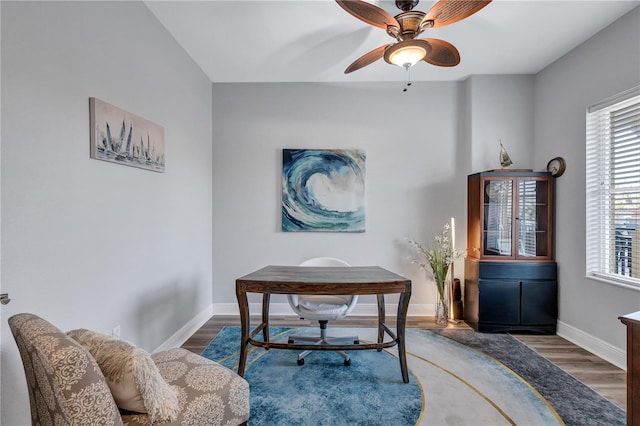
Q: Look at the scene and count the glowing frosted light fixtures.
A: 1